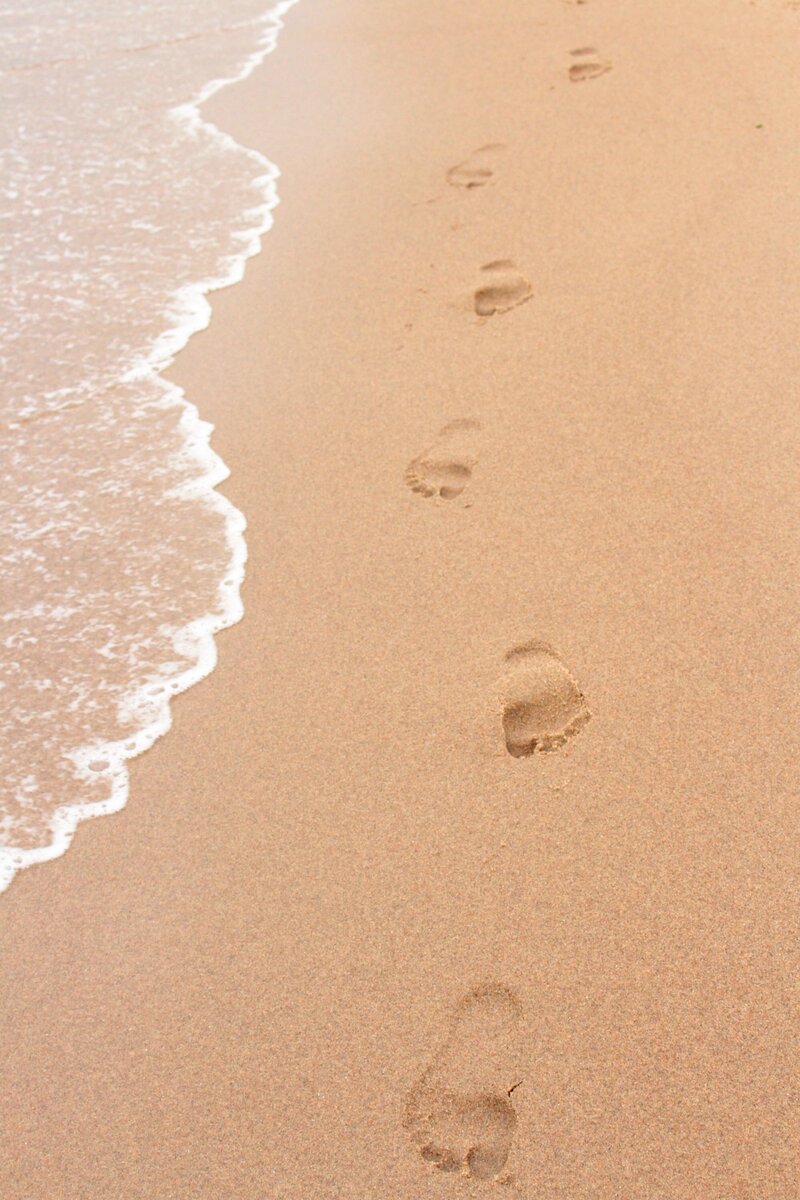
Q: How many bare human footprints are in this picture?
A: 6